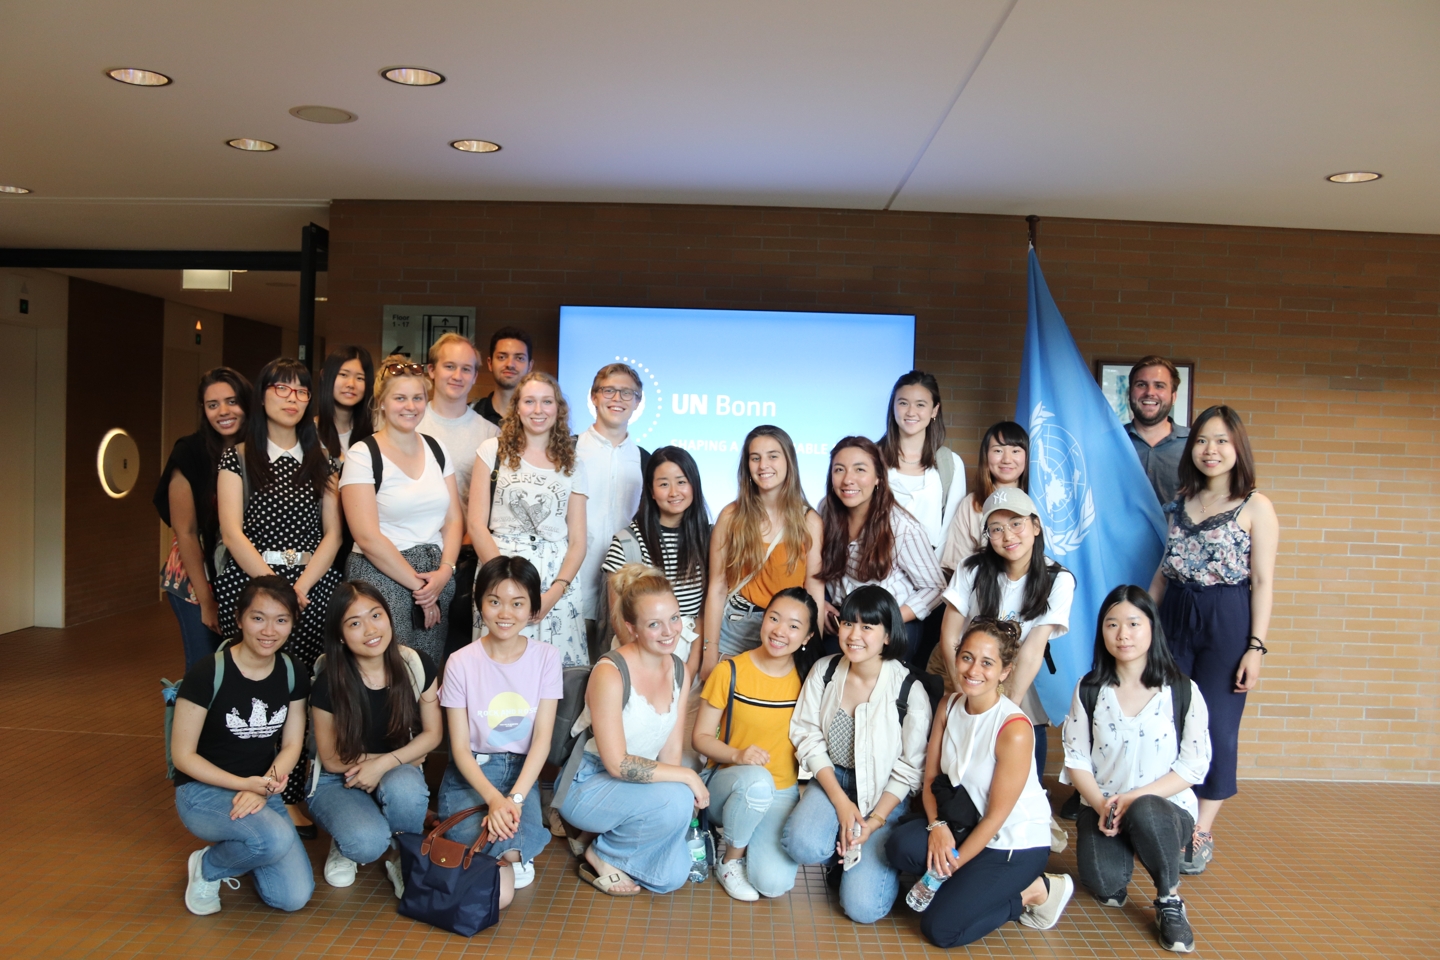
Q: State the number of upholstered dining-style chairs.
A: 0